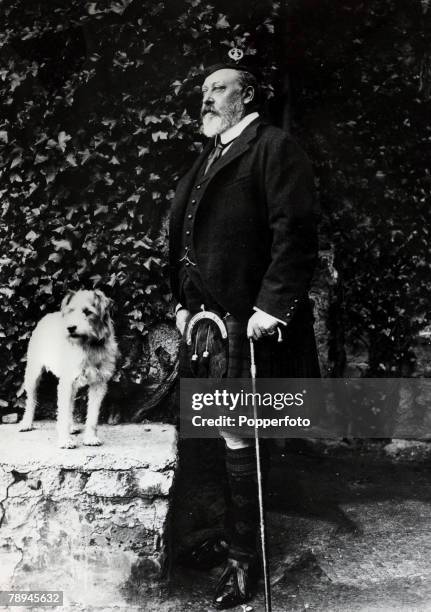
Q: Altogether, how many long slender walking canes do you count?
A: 1